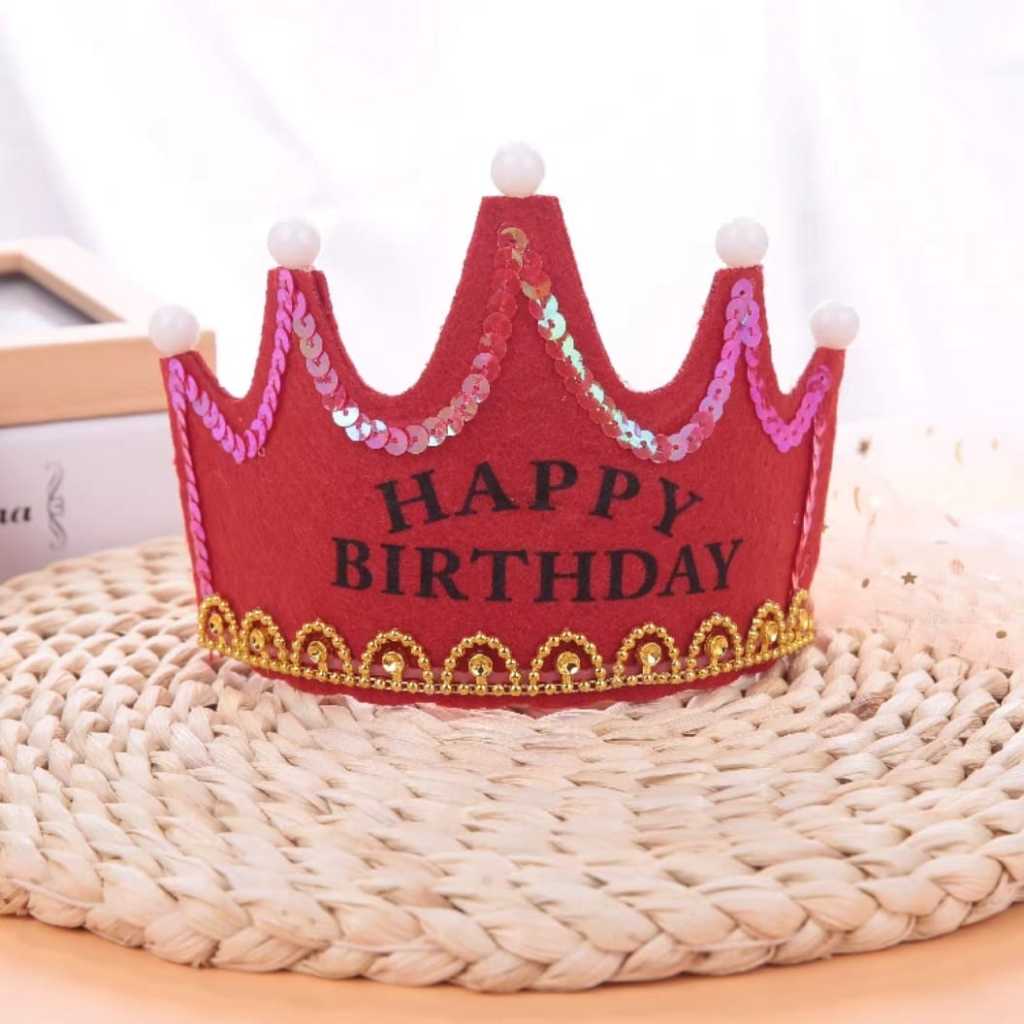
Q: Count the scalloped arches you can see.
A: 10